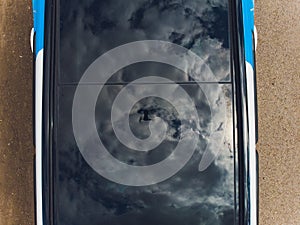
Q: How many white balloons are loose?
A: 0